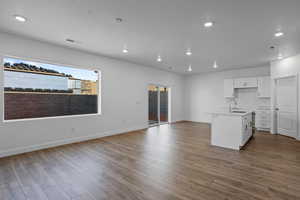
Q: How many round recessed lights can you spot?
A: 9